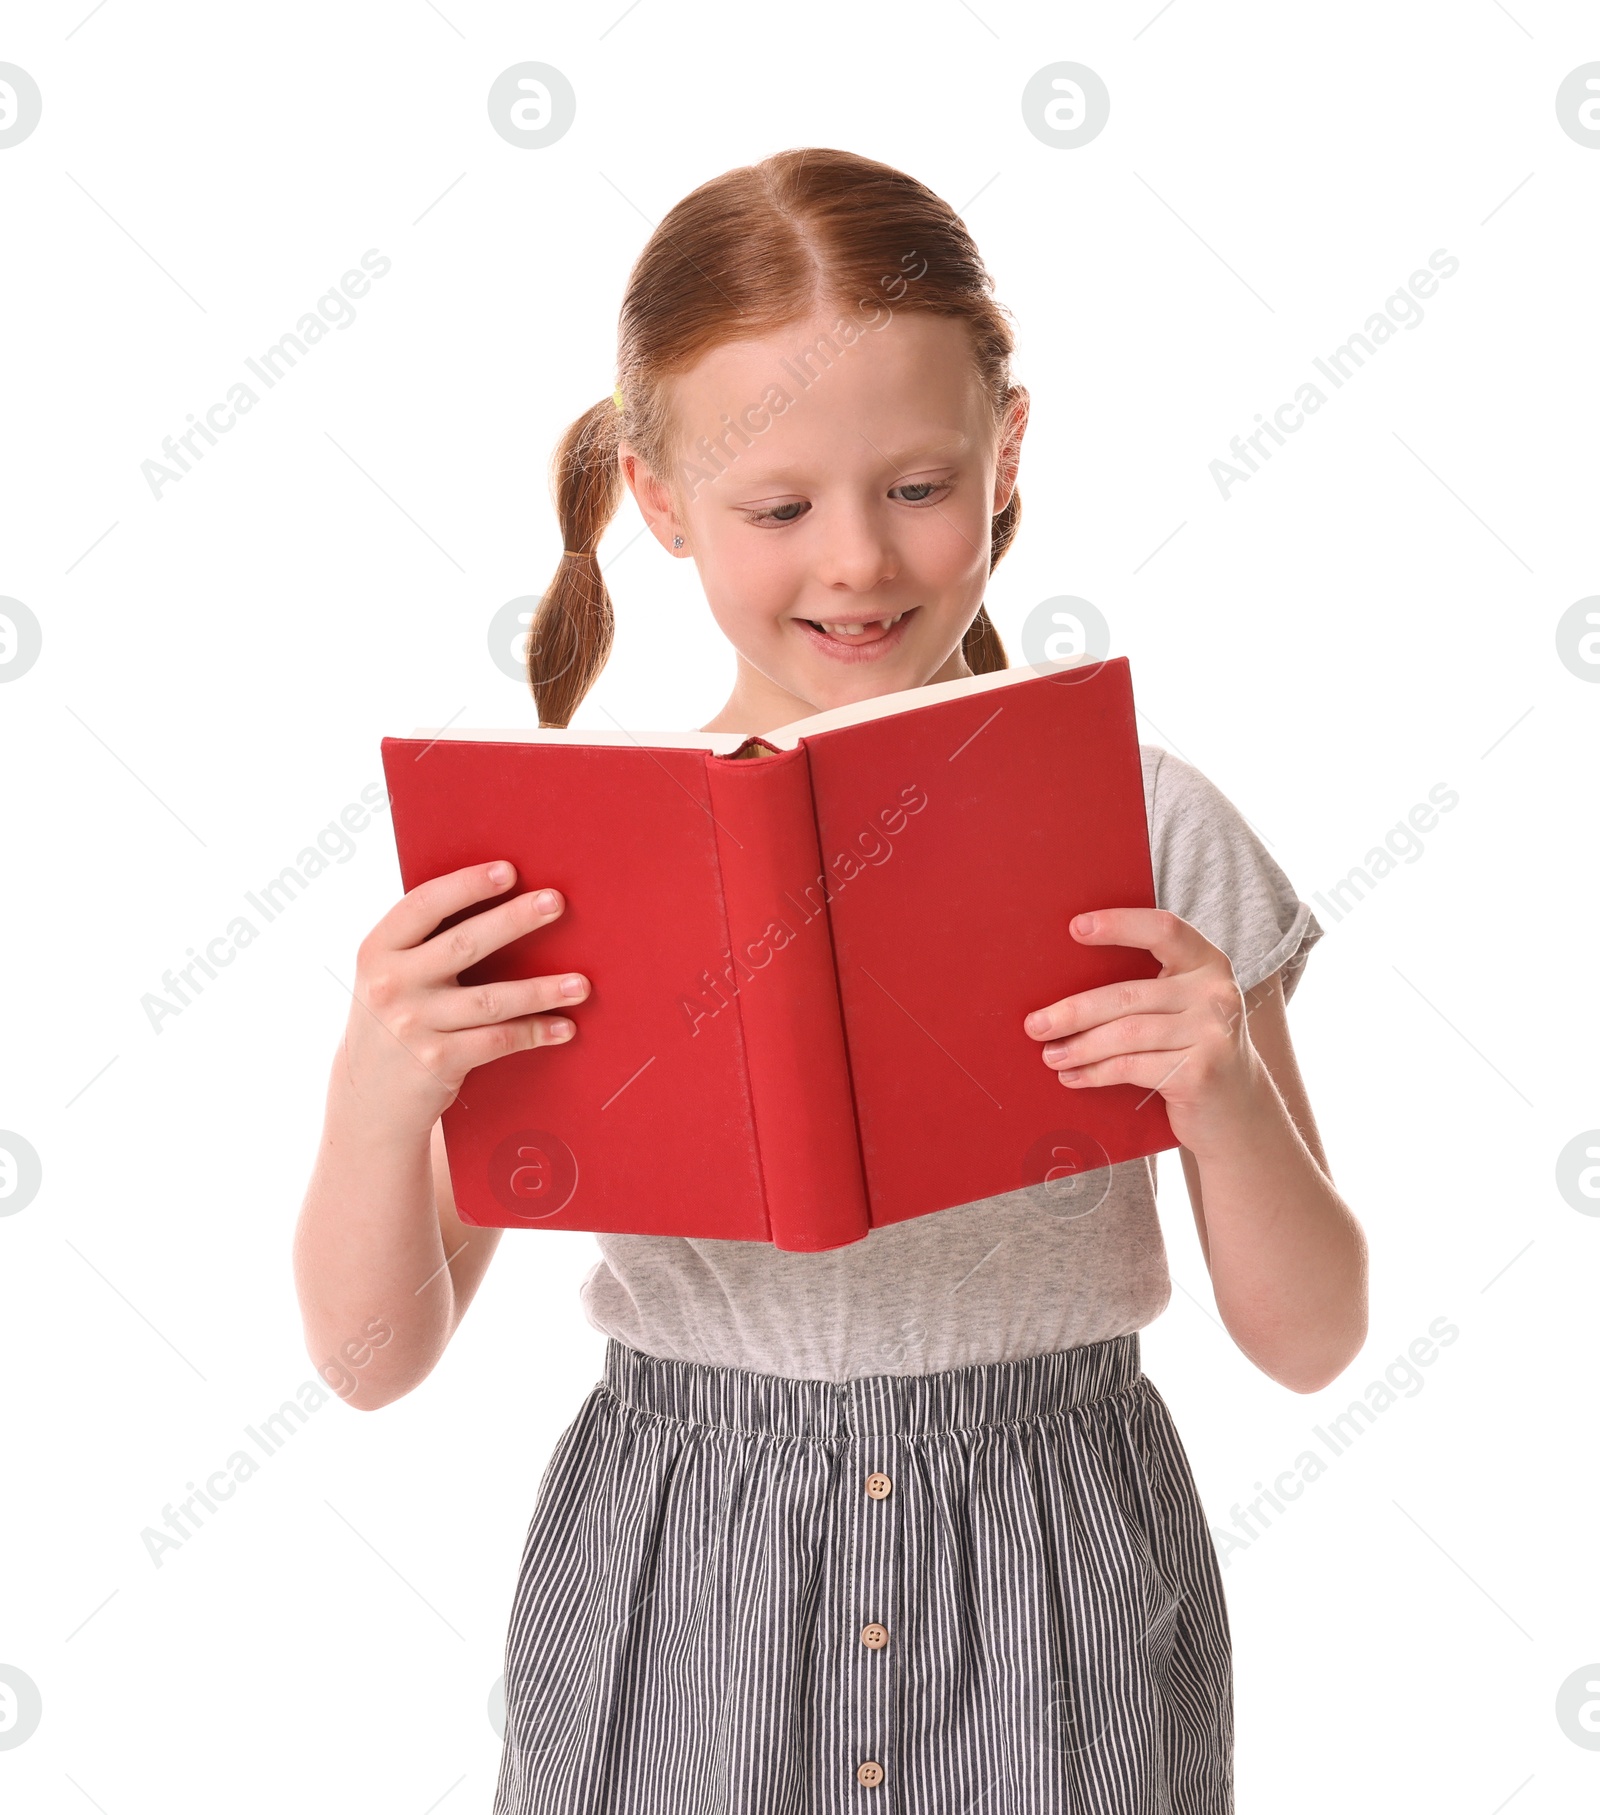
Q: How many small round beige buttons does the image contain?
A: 3